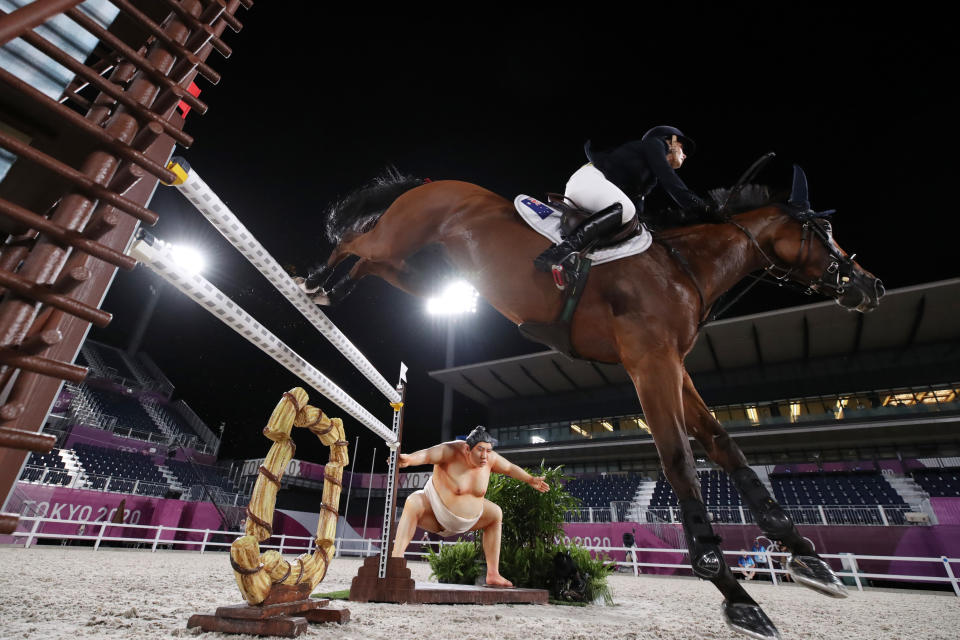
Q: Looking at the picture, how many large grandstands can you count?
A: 2